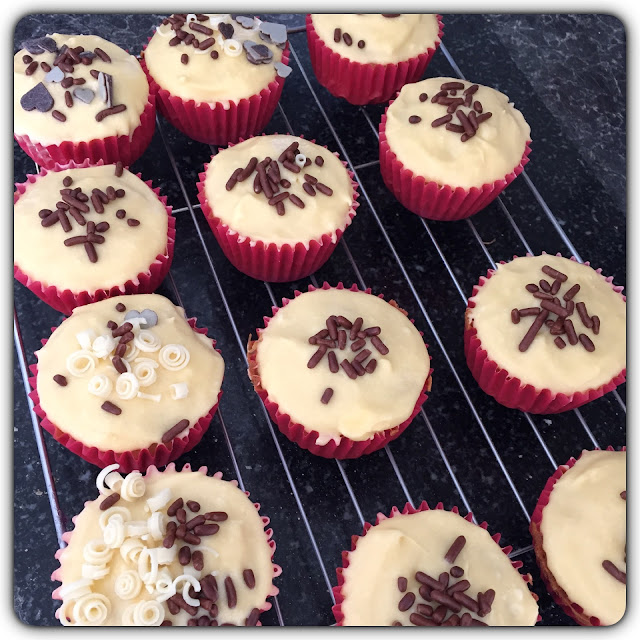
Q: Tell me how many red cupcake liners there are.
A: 12